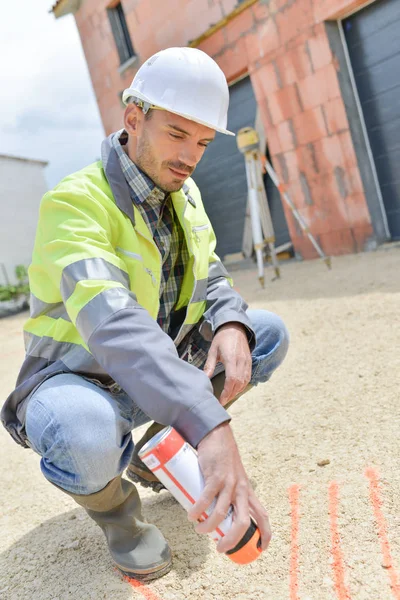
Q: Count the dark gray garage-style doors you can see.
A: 2